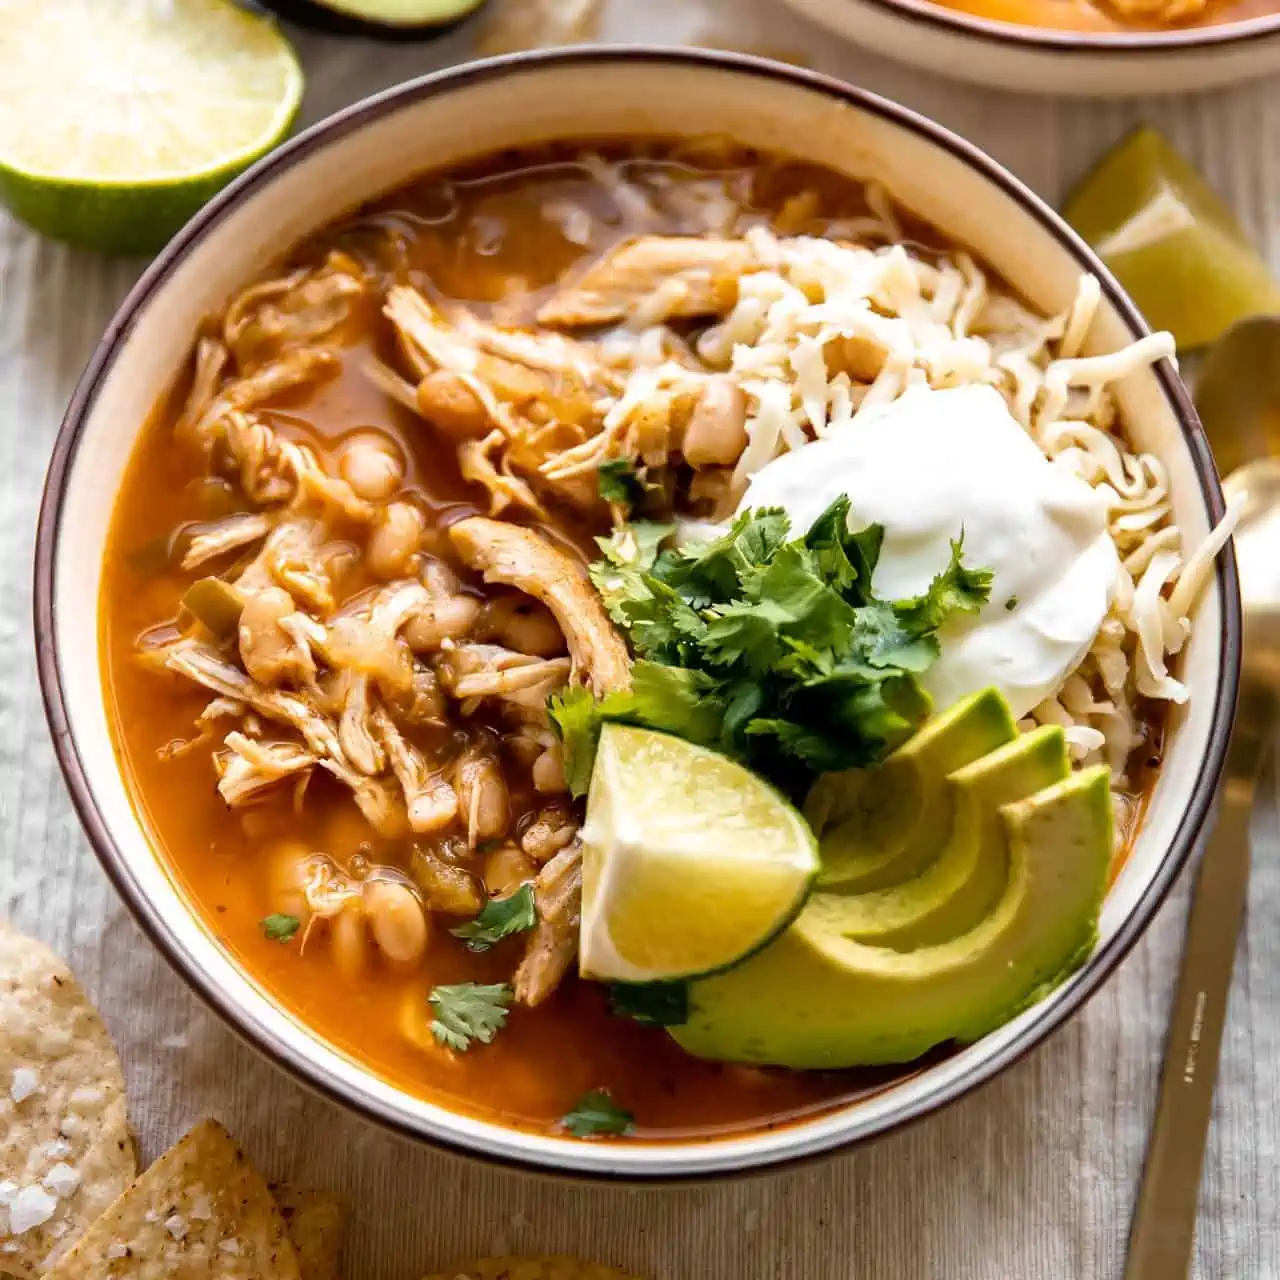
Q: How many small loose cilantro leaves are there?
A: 4